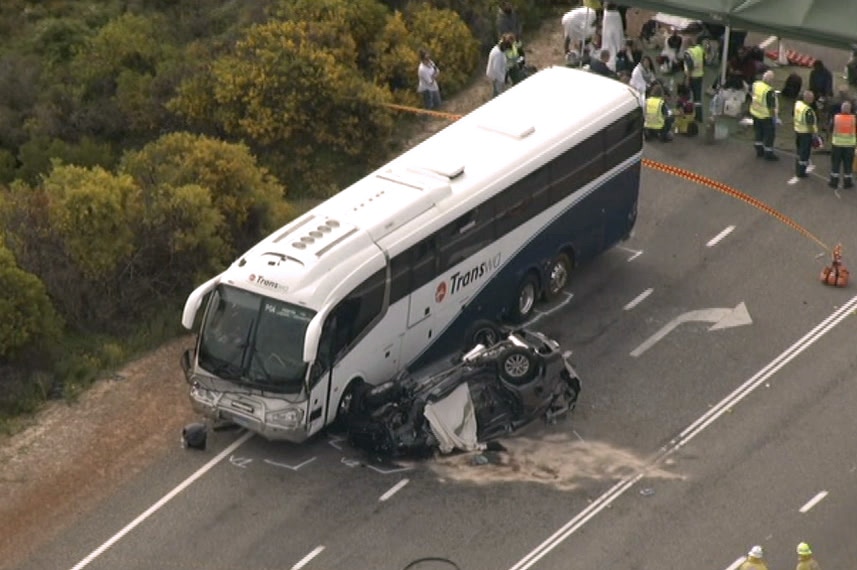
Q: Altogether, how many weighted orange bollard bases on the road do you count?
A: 1